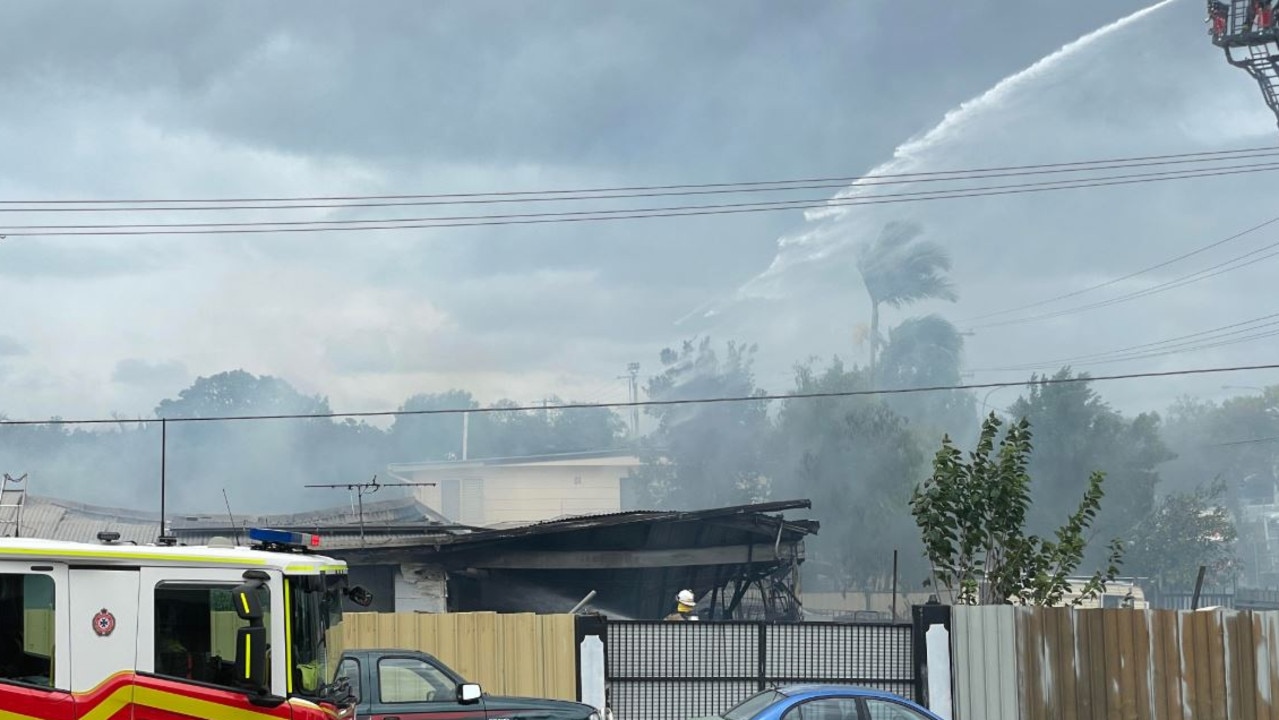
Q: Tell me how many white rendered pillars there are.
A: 2